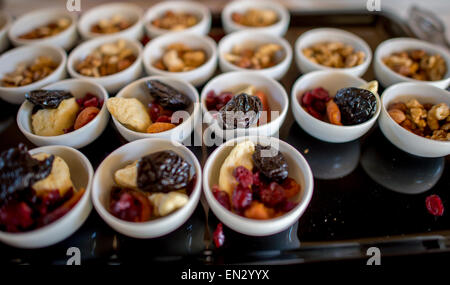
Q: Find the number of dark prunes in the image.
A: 7